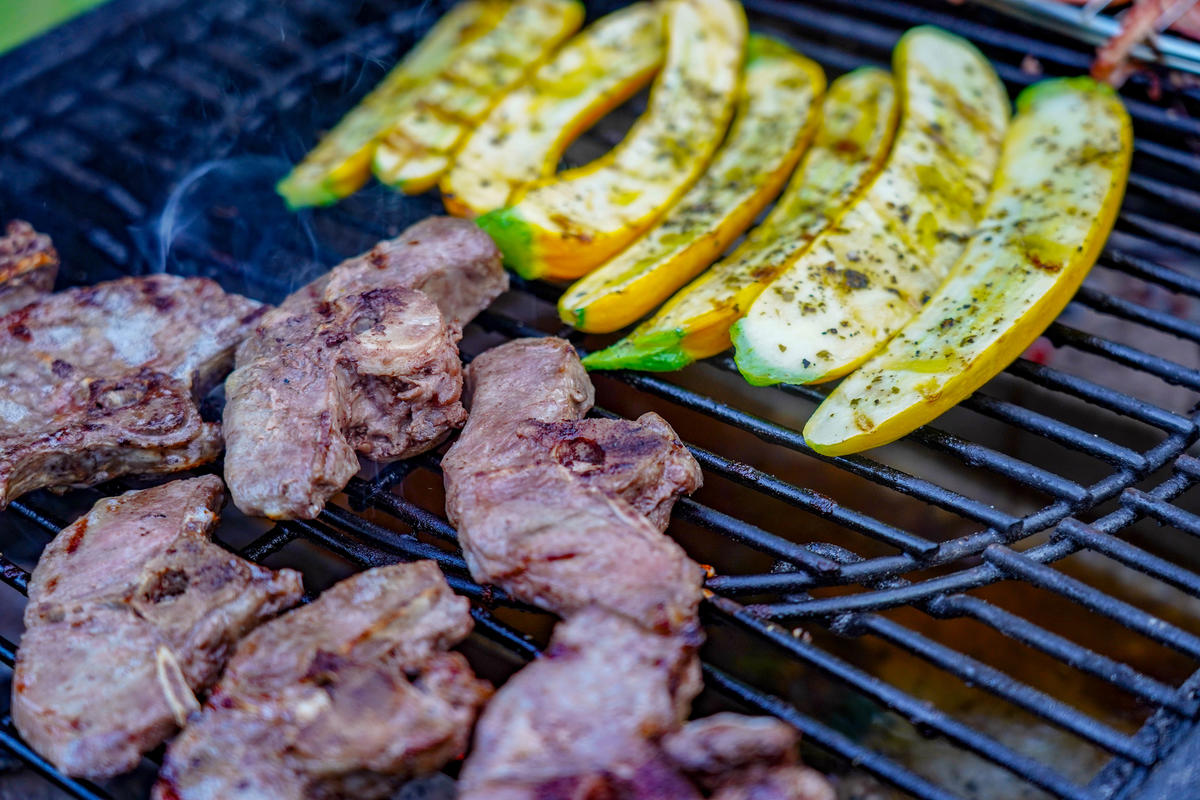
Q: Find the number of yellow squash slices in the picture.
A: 8